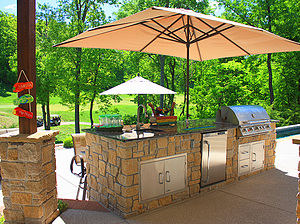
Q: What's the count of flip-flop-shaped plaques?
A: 3